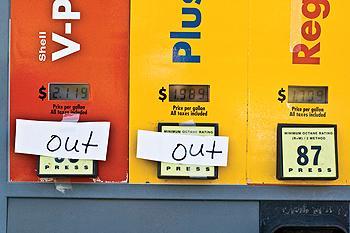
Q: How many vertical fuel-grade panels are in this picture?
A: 3